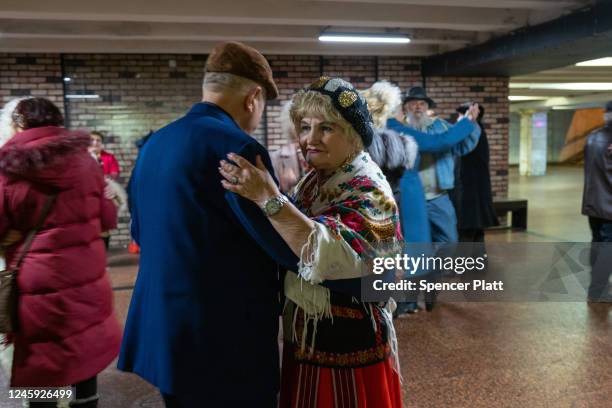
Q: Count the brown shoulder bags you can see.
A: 1